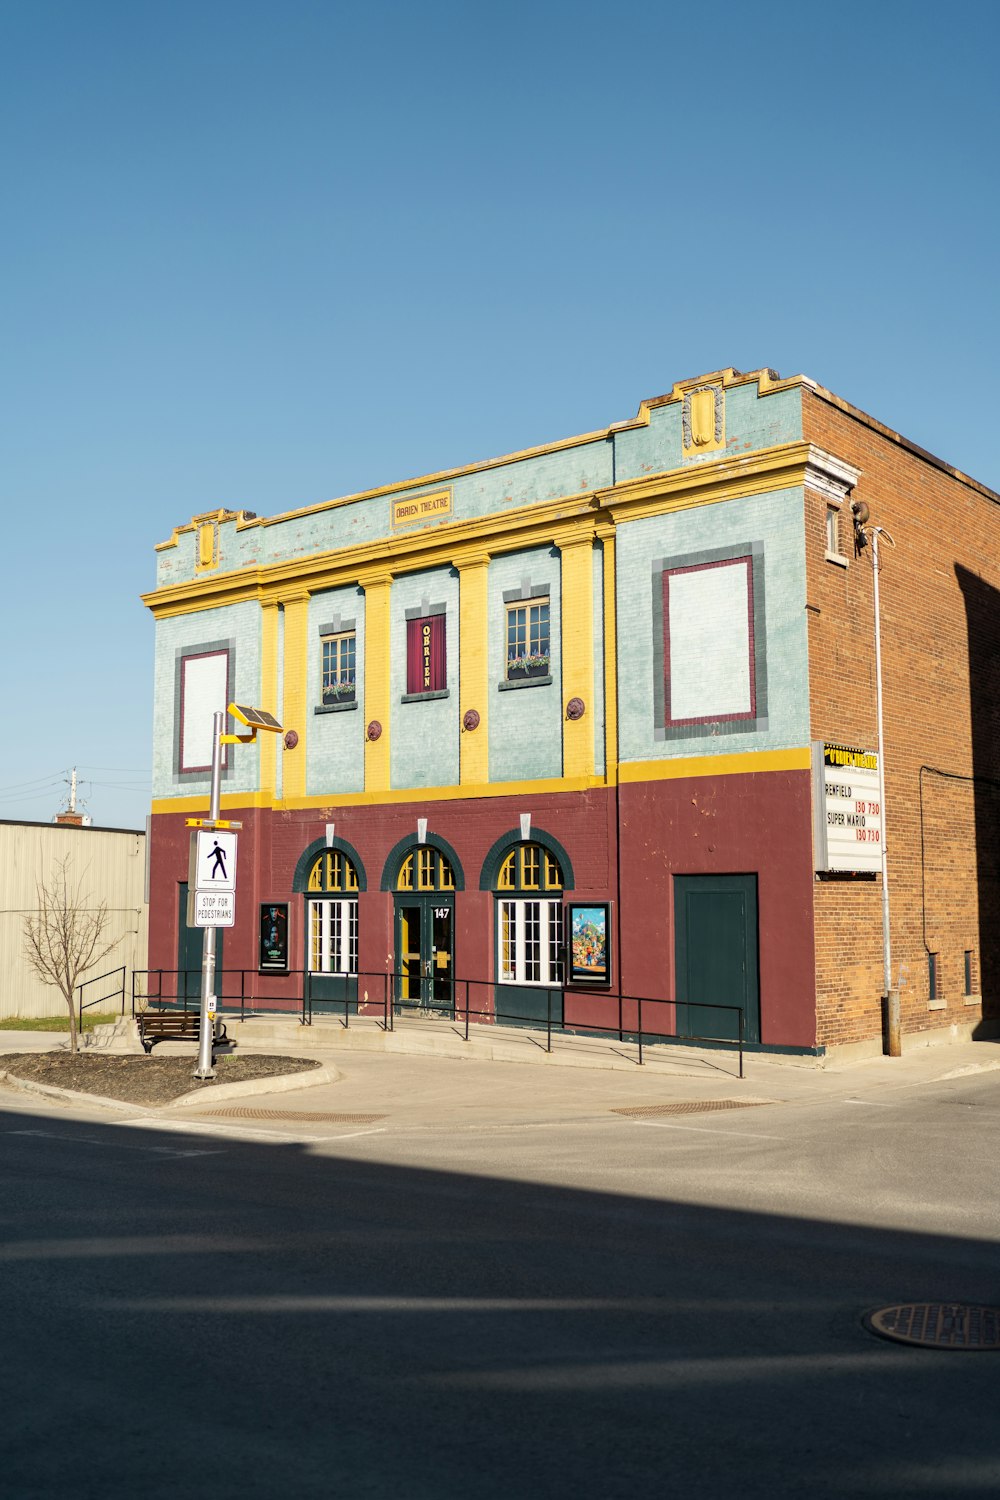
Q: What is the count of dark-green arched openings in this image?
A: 3